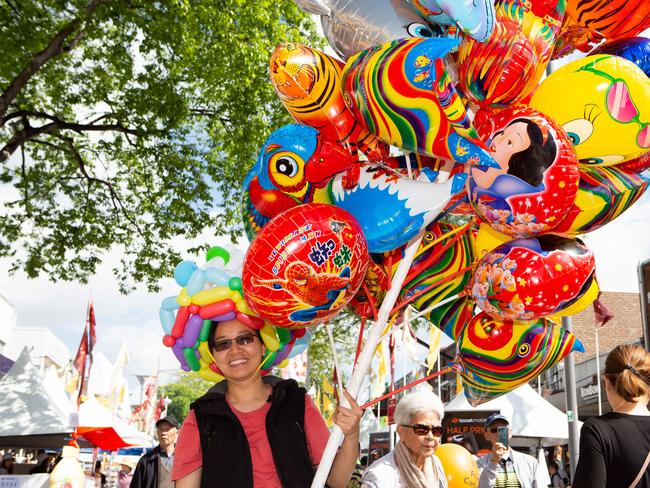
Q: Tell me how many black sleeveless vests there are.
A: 1